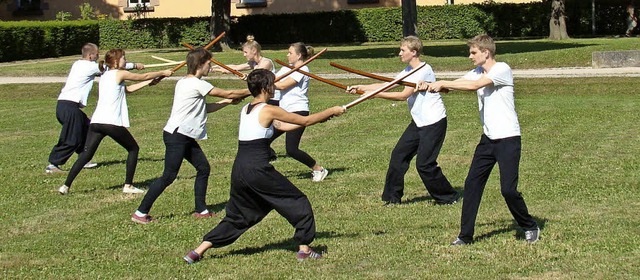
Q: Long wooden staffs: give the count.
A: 8